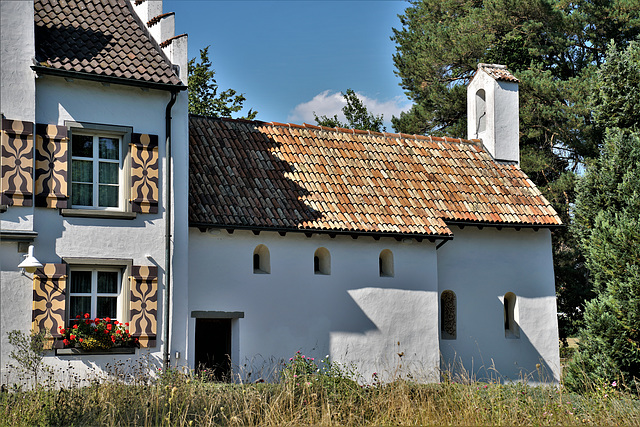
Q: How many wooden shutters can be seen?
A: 5